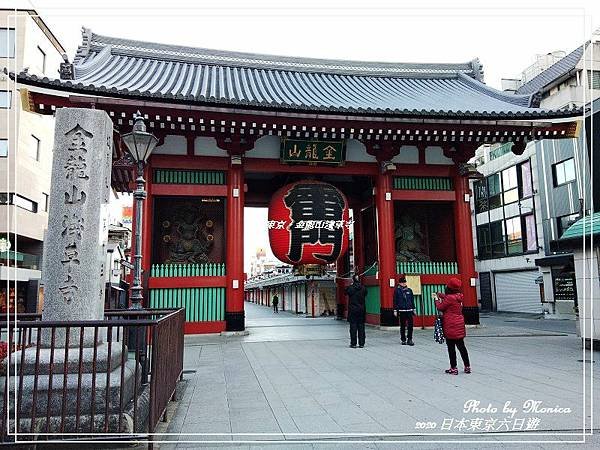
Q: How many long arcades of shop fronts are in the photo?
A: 1